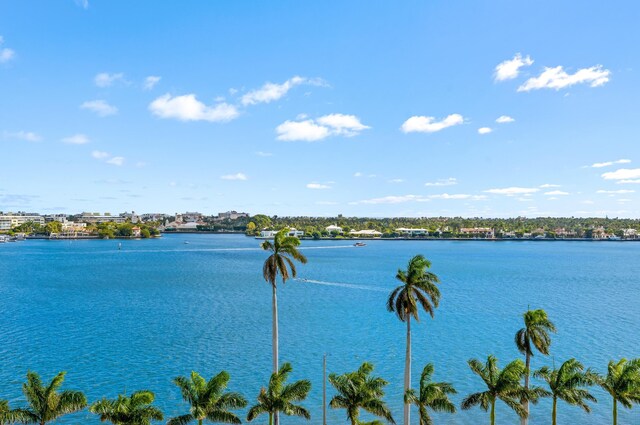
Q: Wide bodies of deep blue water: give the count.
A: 1